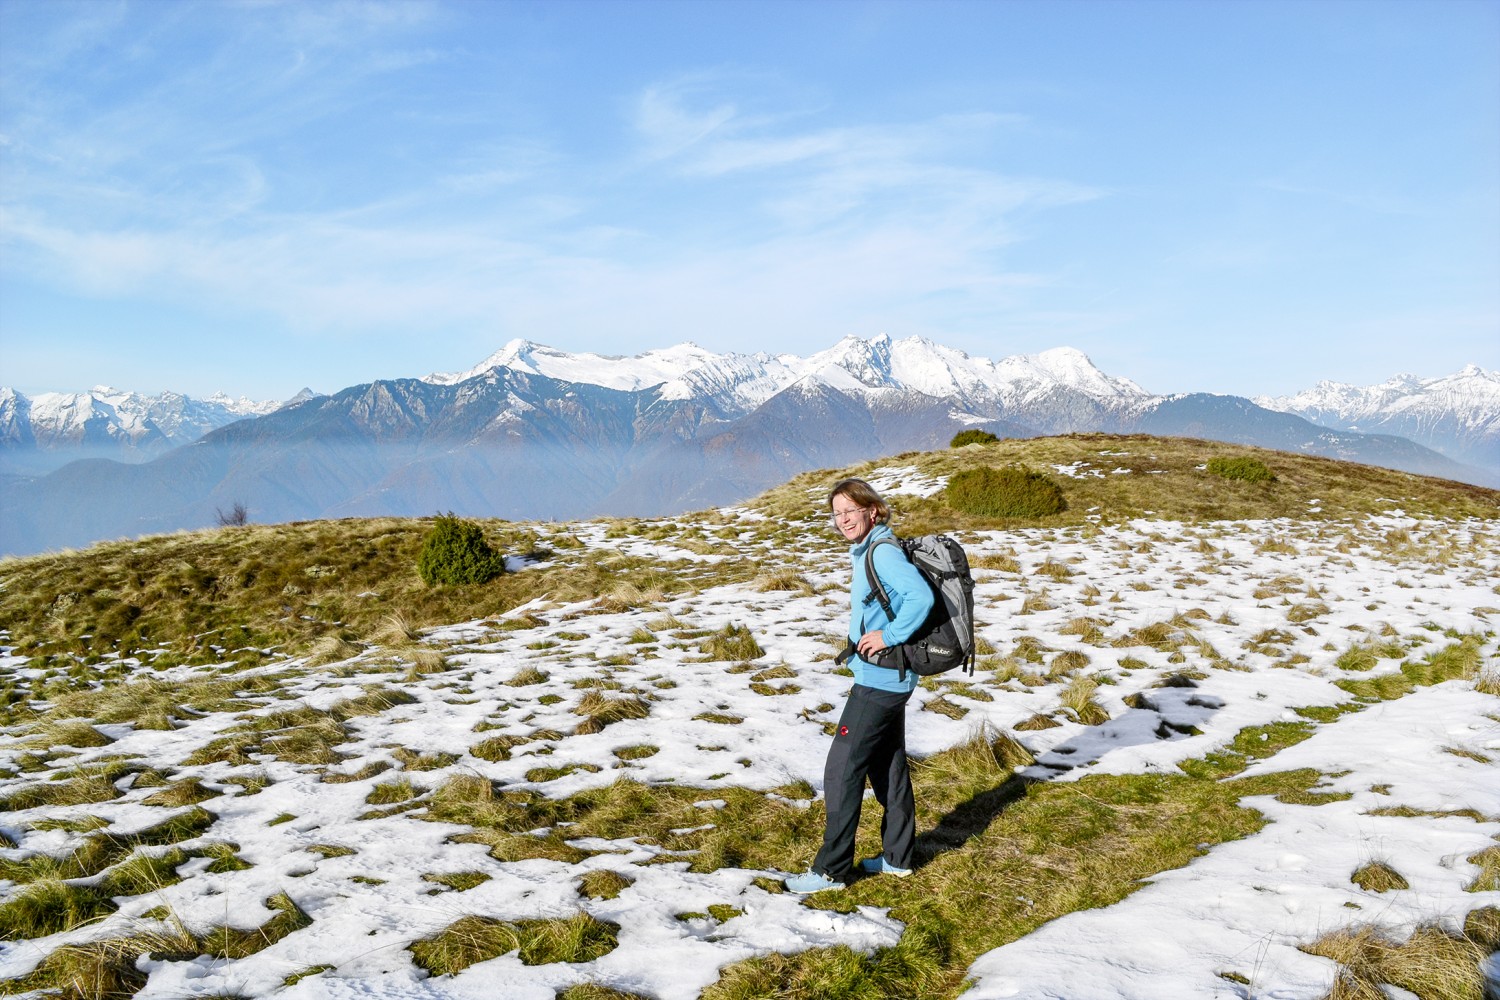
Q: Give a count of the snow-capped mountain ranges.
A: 3